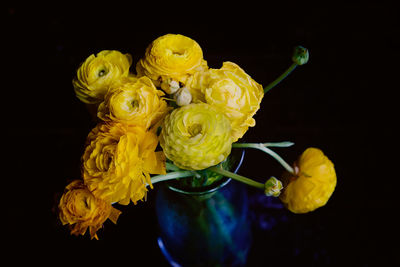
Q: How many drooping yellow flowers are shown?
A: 1